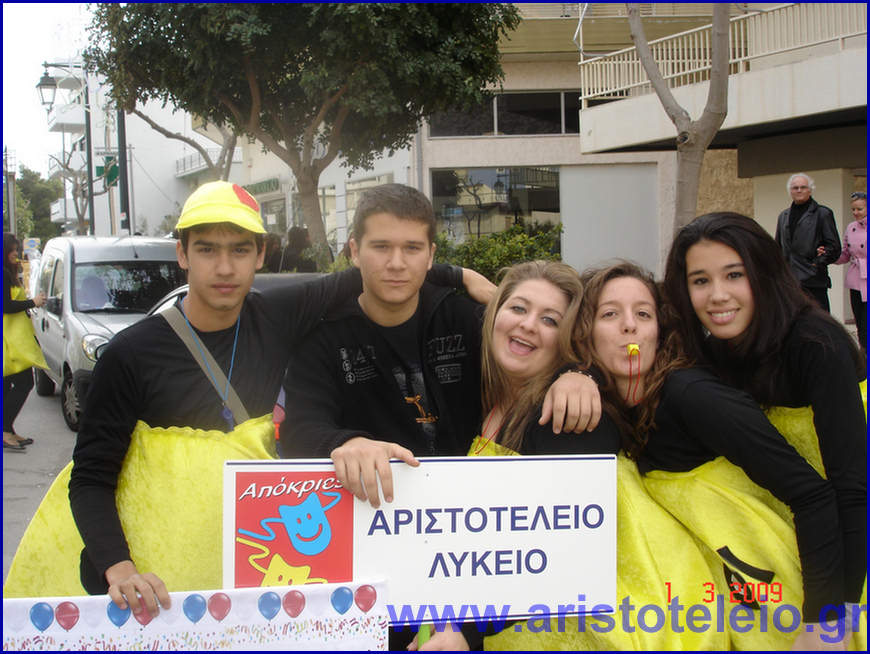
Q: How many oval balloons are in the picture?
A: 10